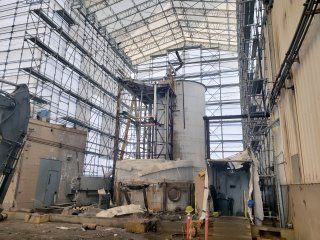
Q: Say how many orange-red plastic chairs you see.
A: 0